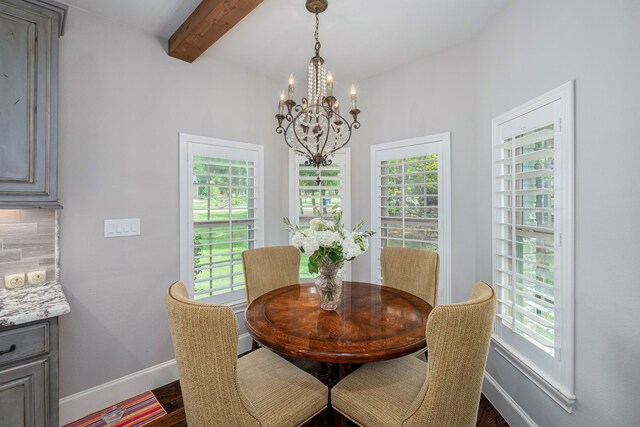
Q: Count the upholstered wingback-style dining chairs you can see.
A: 4